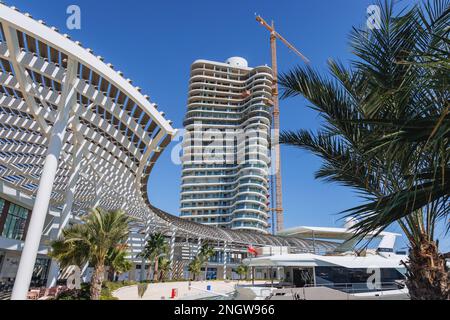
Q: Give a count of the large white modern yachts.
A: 1